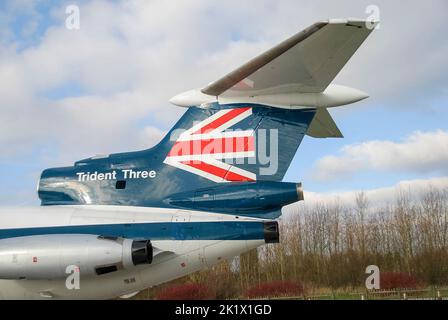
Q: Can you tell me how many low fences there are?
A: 1